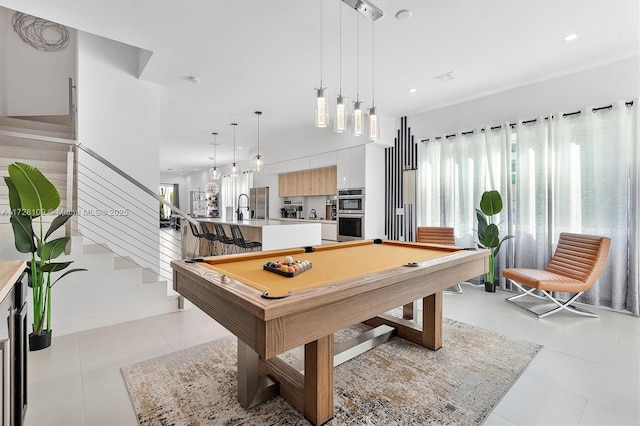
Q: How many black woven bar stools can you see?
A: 4